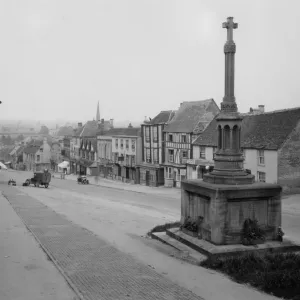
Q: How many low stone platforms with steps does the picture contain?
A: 1